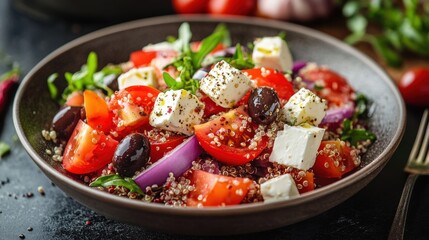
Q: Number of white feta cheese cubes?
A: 7